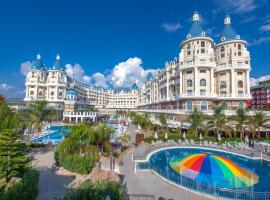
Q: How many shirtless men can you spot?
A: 0